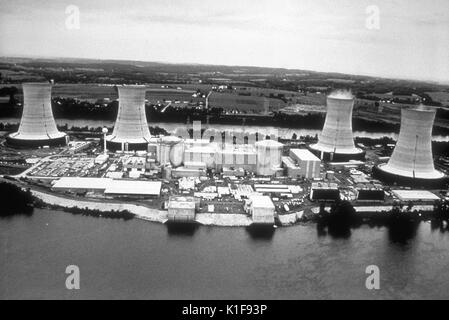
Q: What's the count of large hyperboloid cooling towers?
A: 4